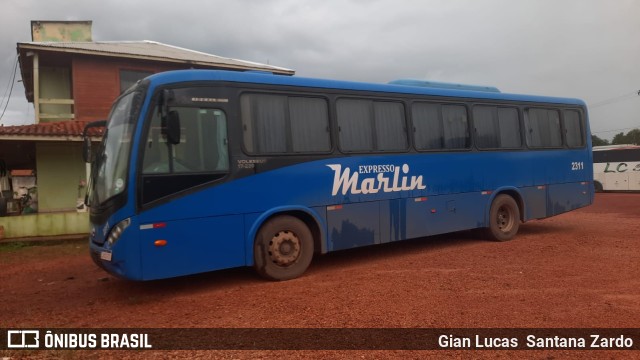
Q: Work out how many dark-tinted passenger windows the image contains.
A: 6